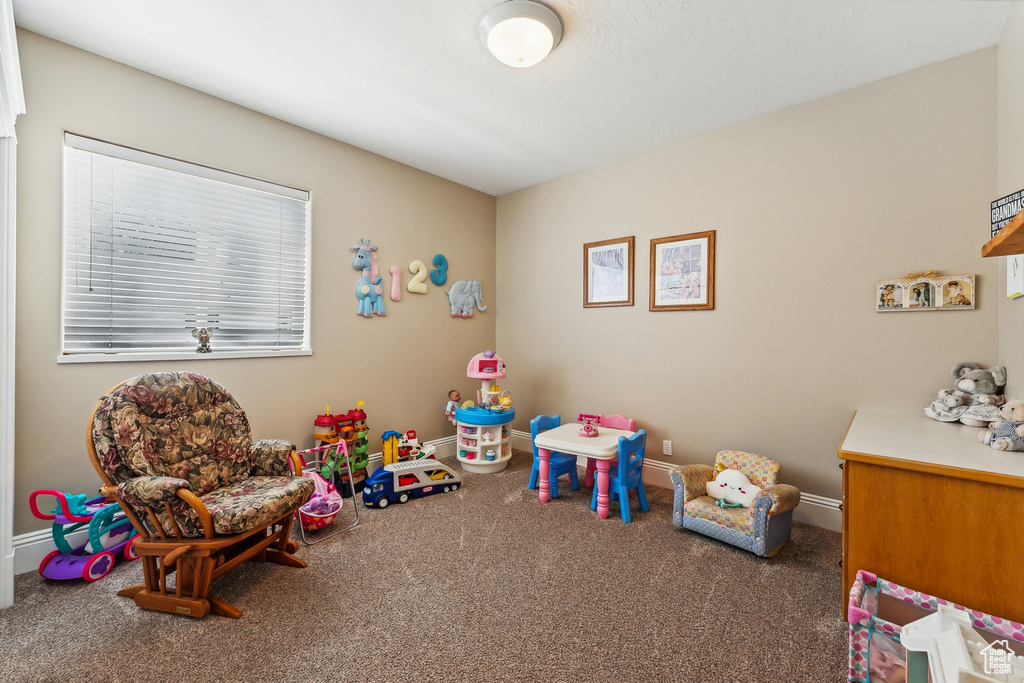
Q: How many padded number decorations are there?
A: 3